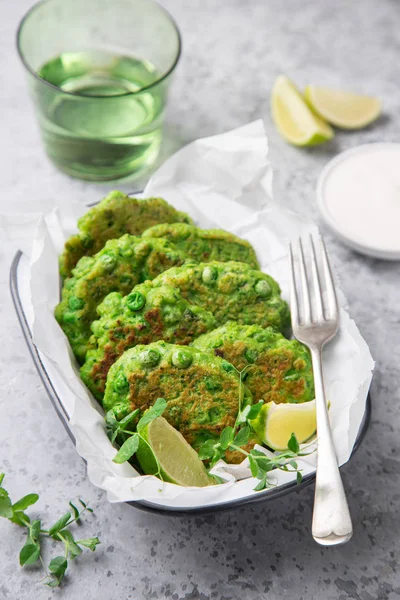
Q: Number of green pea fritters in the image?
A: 7